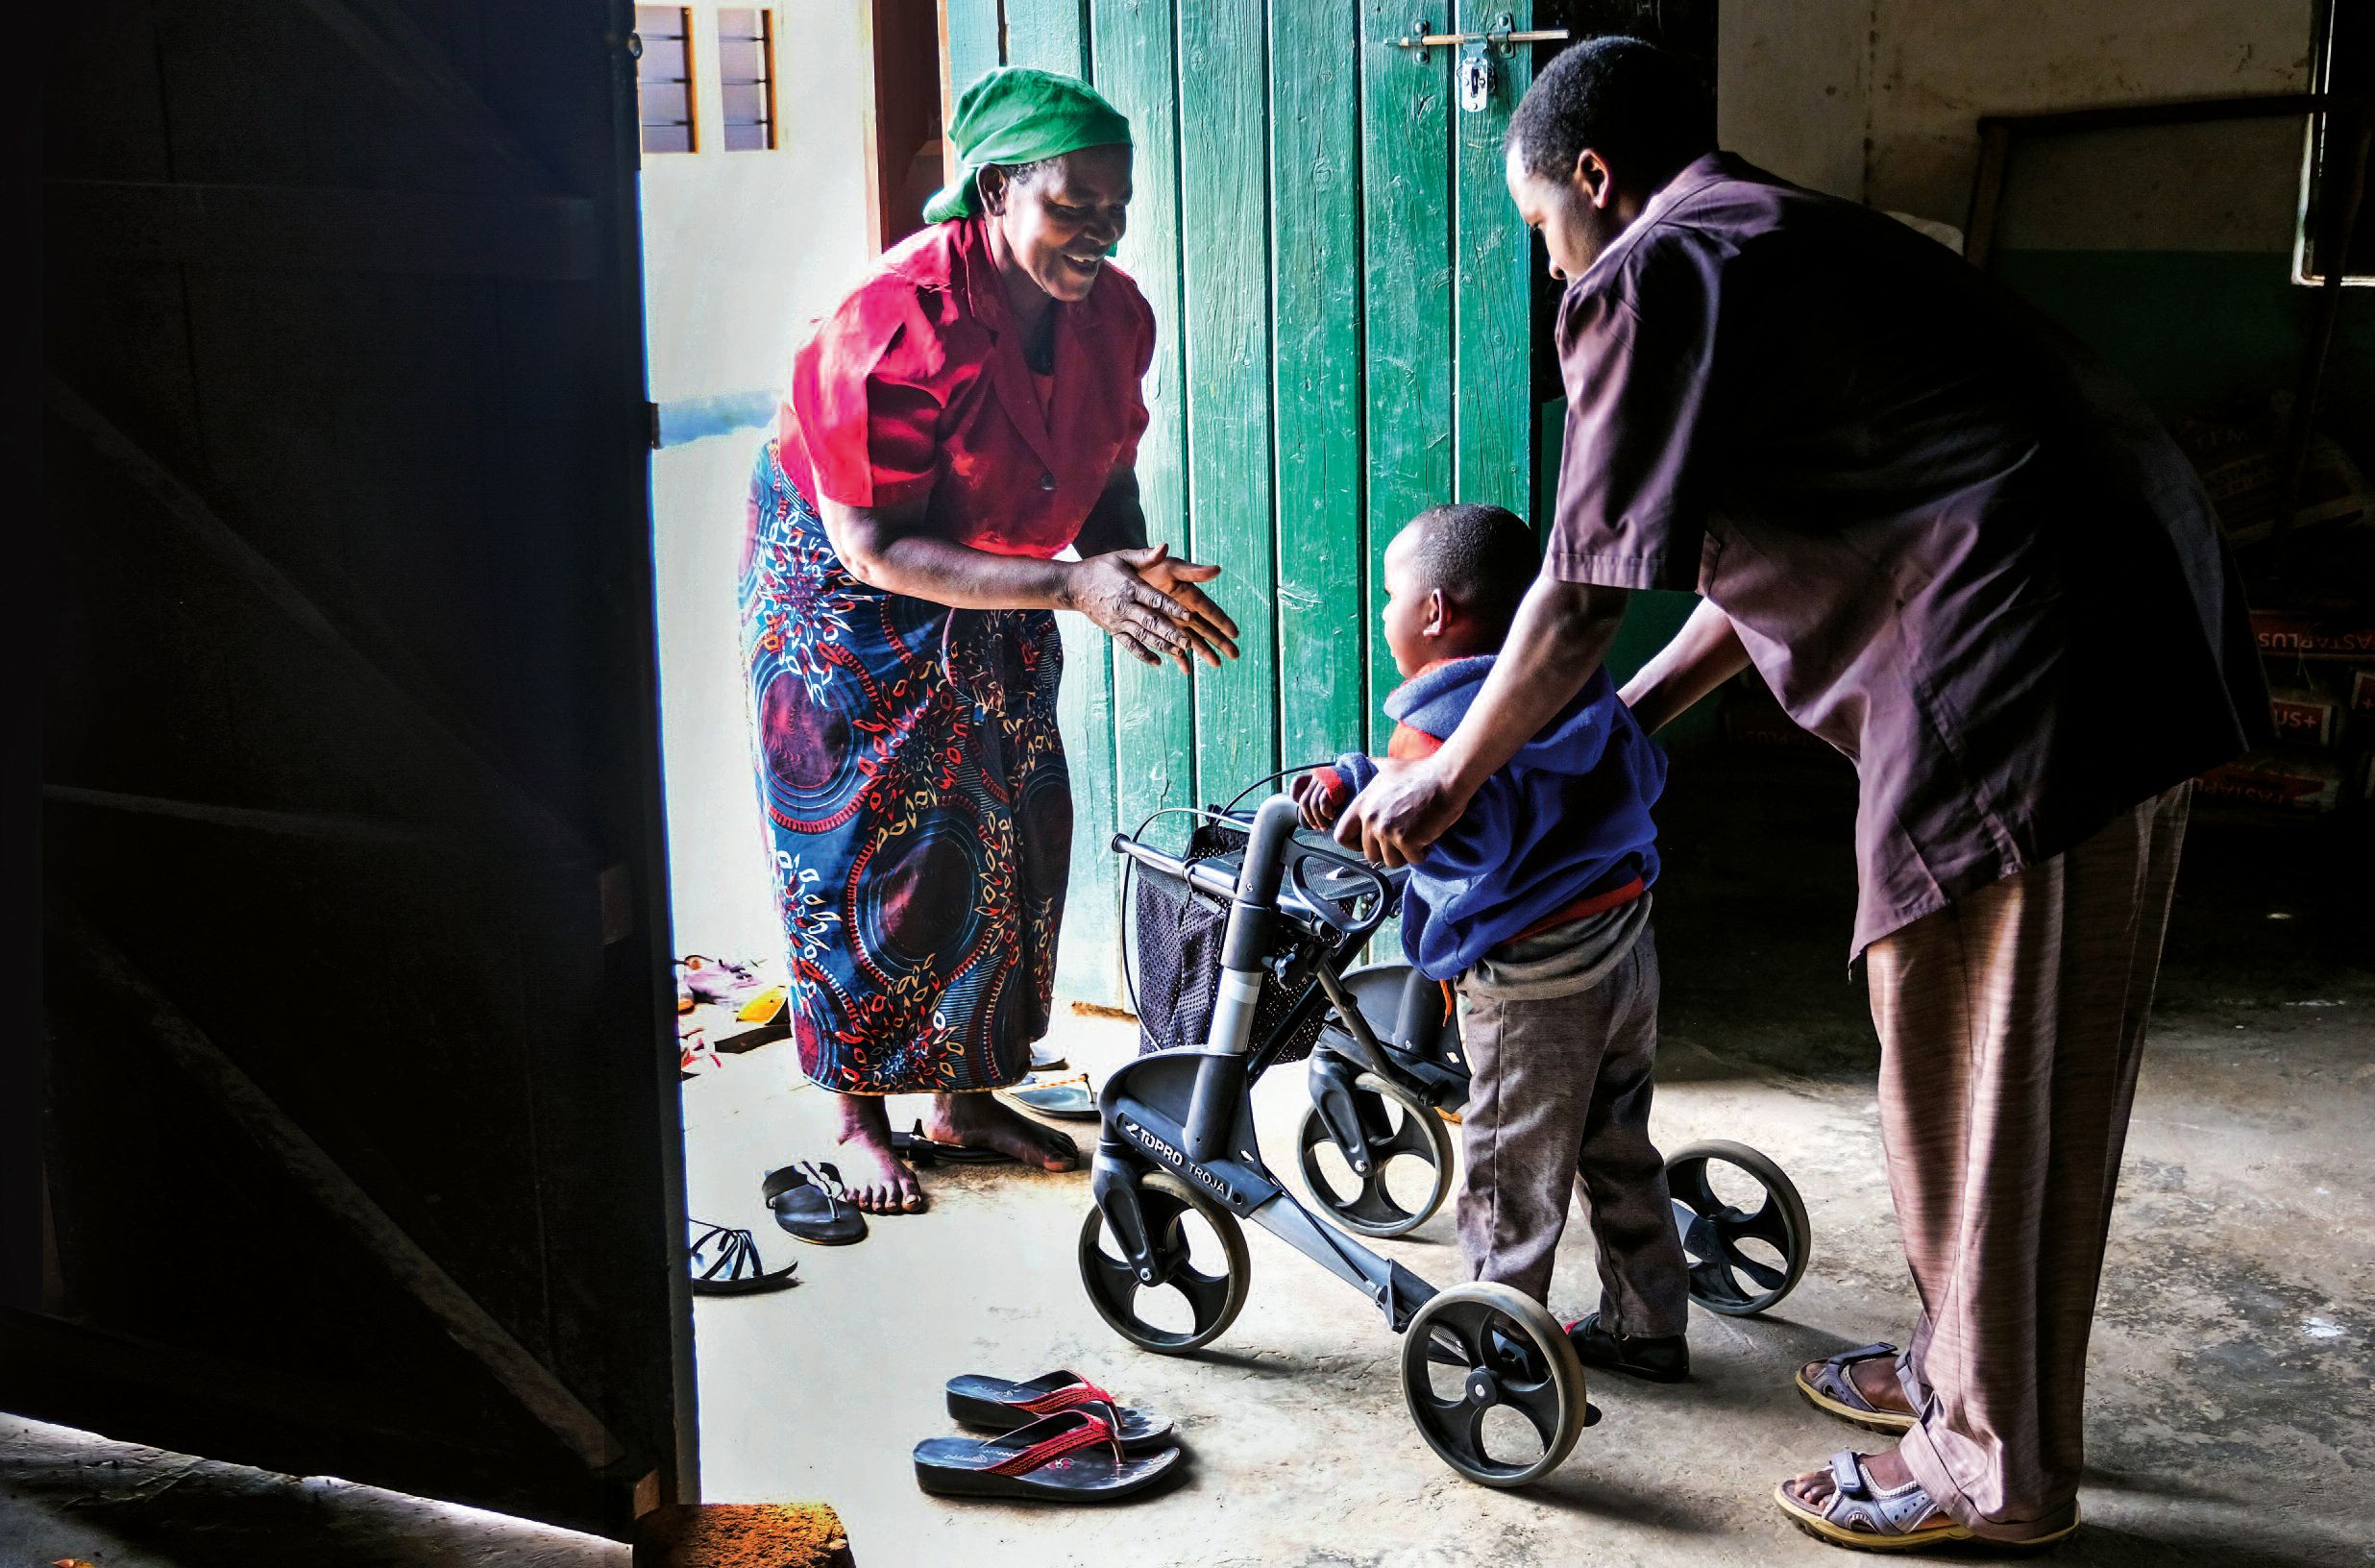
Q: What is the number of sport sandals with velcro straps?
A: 2